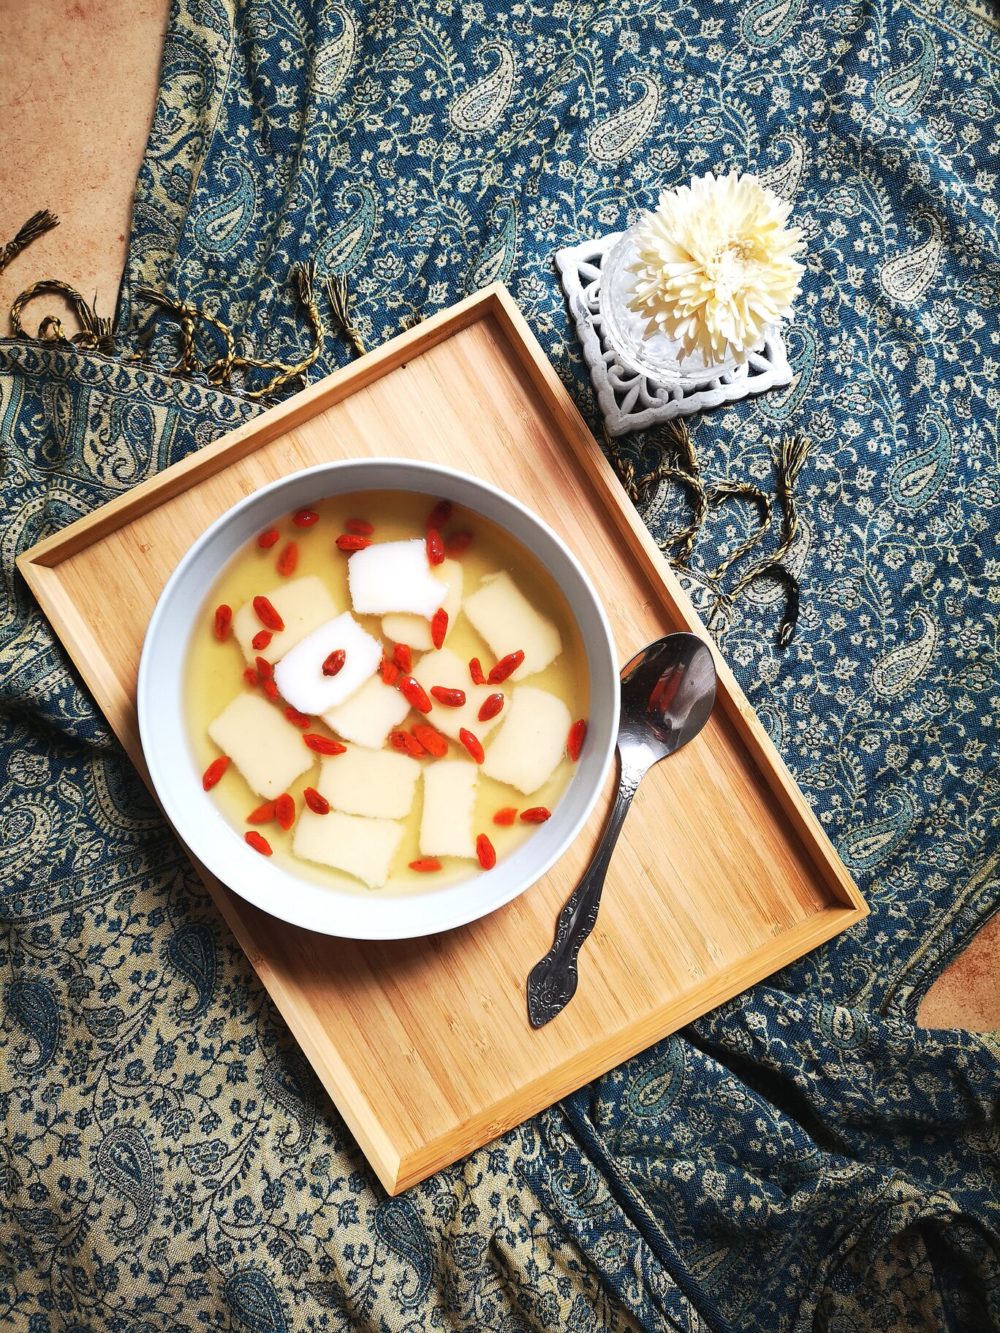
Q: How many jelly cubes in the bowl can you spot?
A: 12